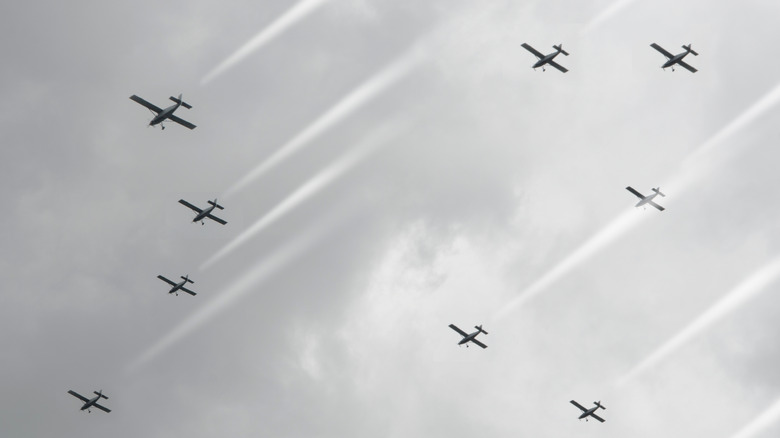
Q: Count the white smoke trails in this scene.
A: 9